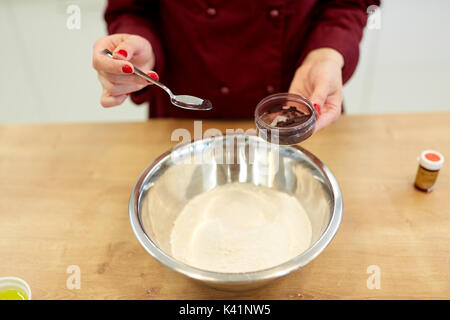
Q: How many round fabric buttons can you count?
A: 4